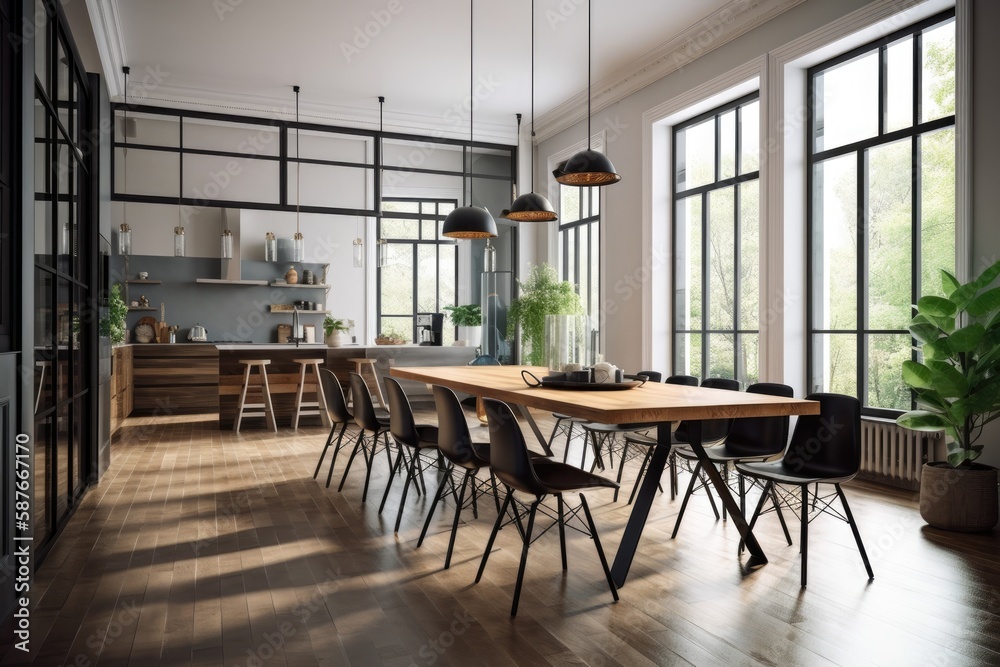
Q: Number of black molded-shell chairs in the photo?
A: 10